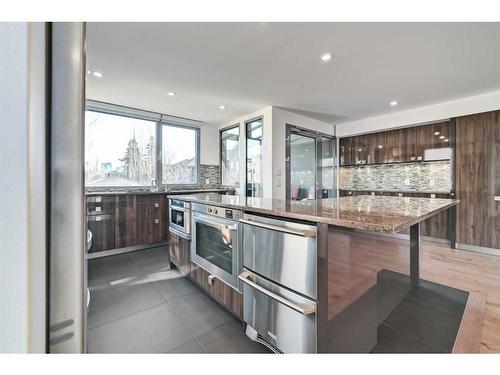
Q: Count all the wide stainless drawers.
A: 2